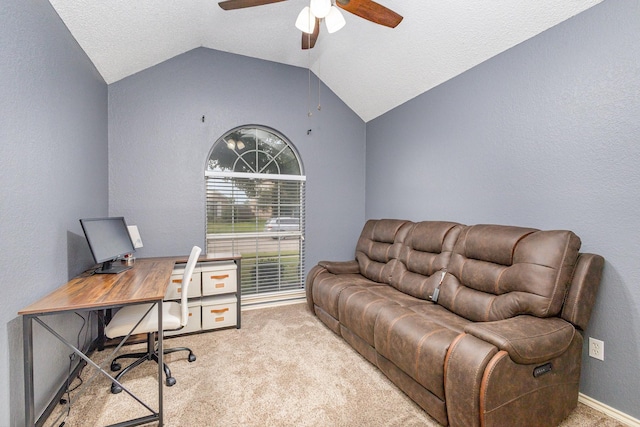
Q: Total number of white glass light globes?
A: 3